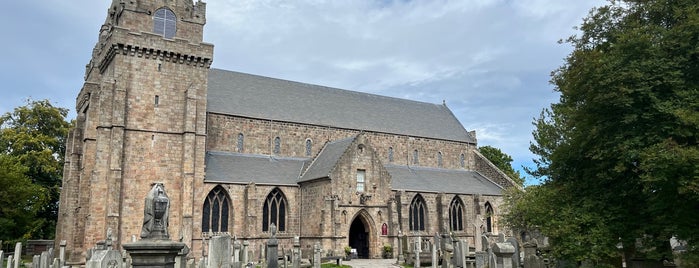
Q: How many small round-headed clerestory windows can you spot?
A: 7